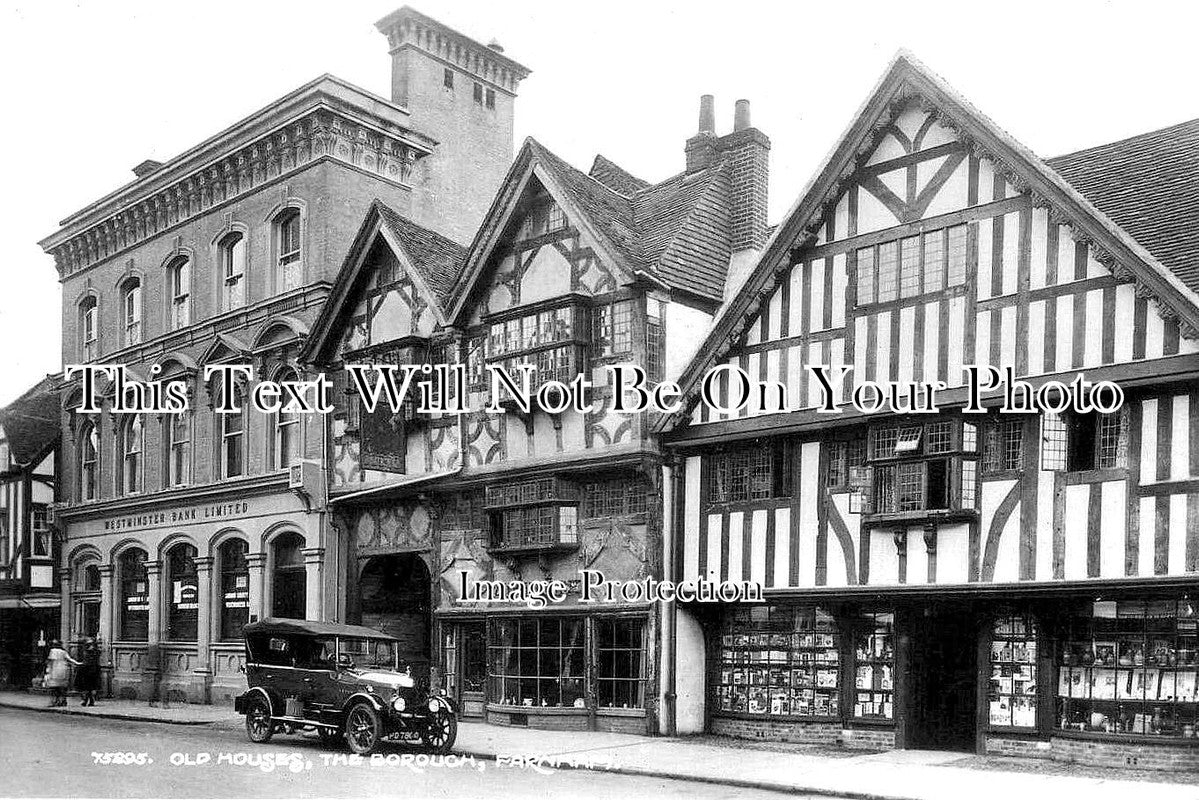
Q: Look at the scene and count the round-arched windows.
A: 15